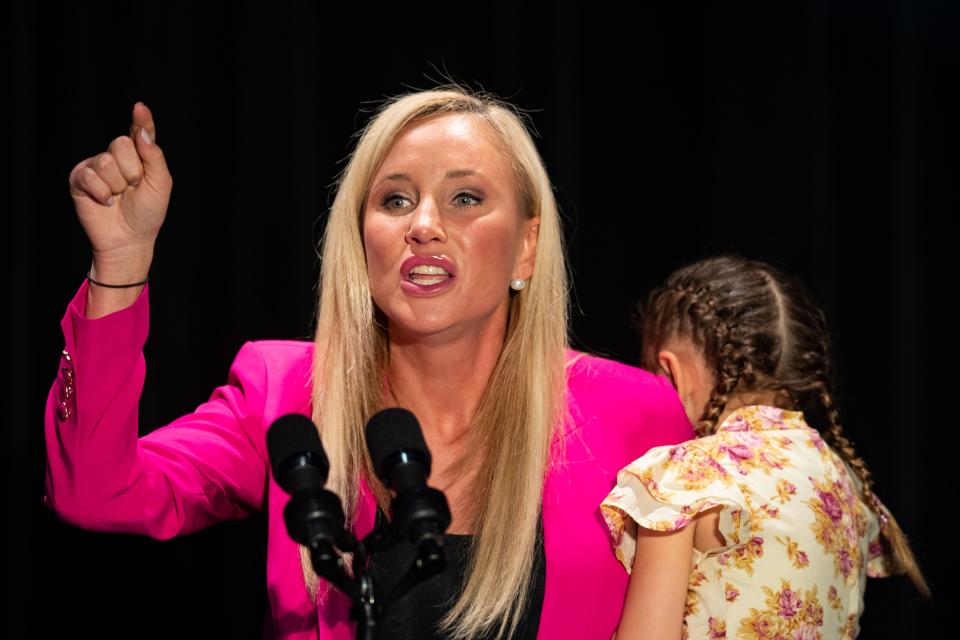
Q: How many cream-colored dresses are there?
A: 1